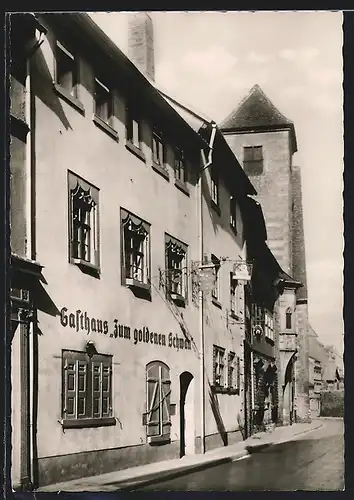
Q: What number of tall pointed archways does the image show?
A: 1